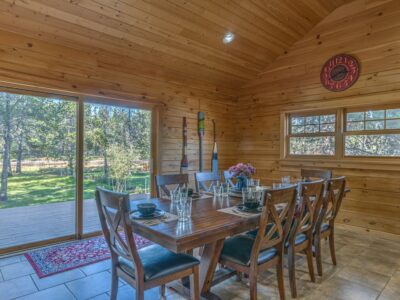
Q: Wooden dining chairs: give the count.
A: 8